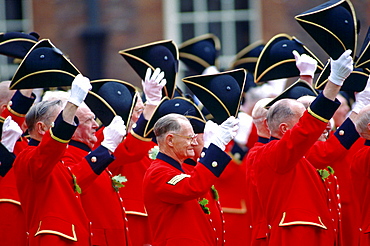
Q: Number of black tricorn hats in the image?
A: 13